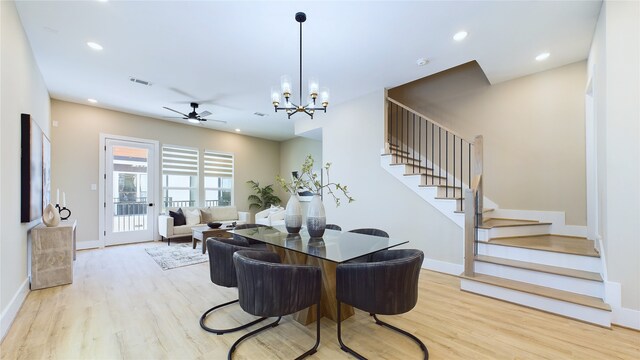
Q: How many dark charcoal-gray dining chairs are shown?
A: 6